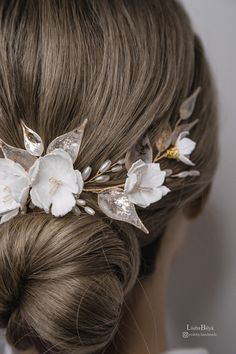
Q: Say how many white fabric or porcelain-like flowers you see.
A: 4